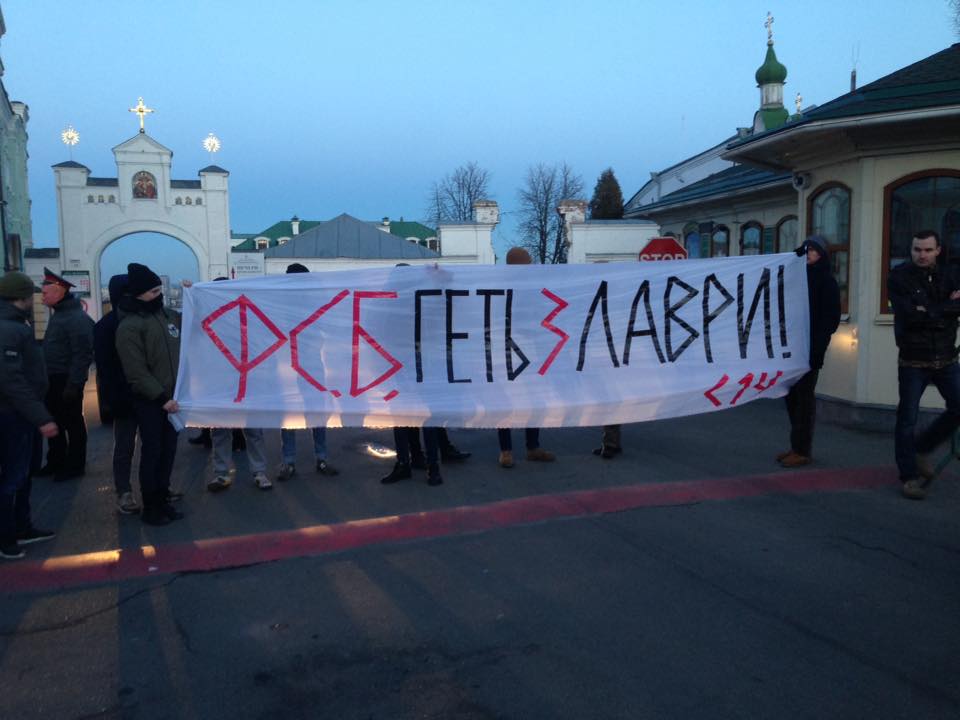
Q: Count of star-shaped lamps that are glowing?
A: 2